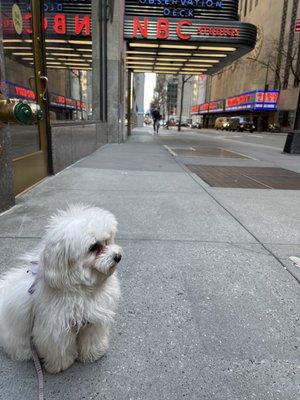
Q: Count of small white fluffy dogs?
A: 1